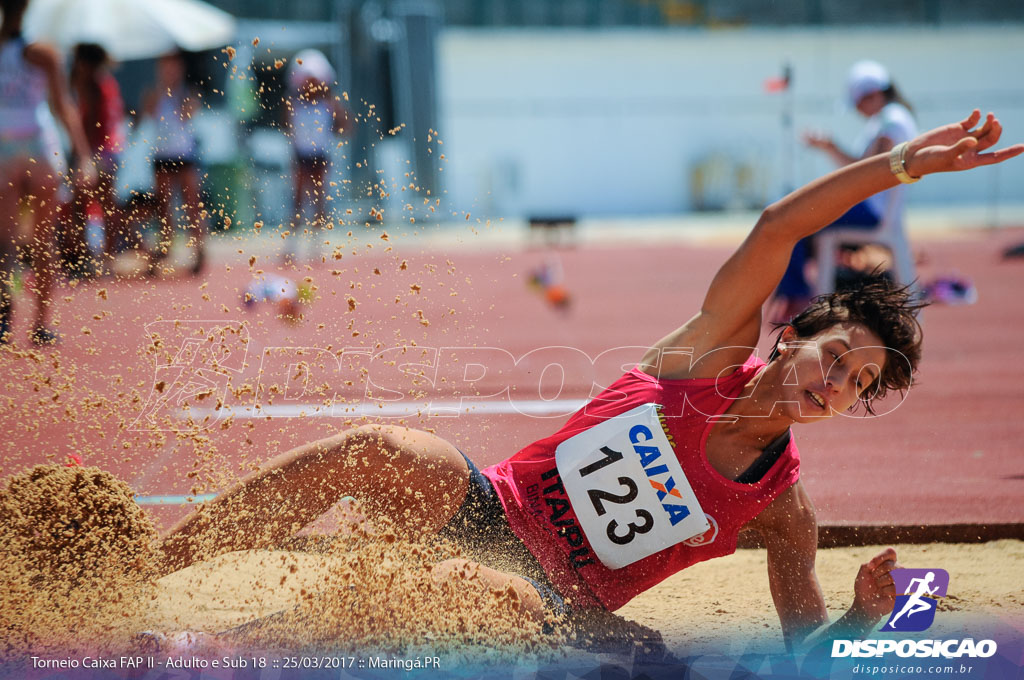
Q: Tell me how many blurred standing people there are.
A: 4